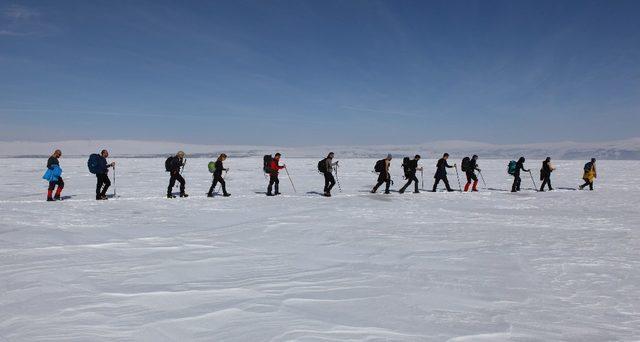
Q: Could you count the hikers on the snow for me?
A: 13